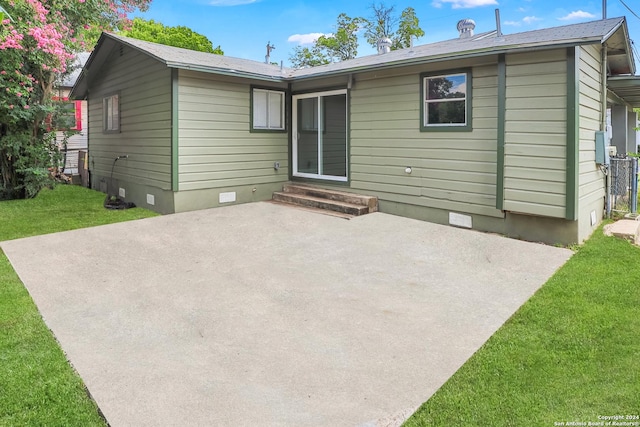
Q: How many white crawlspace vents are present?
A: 5